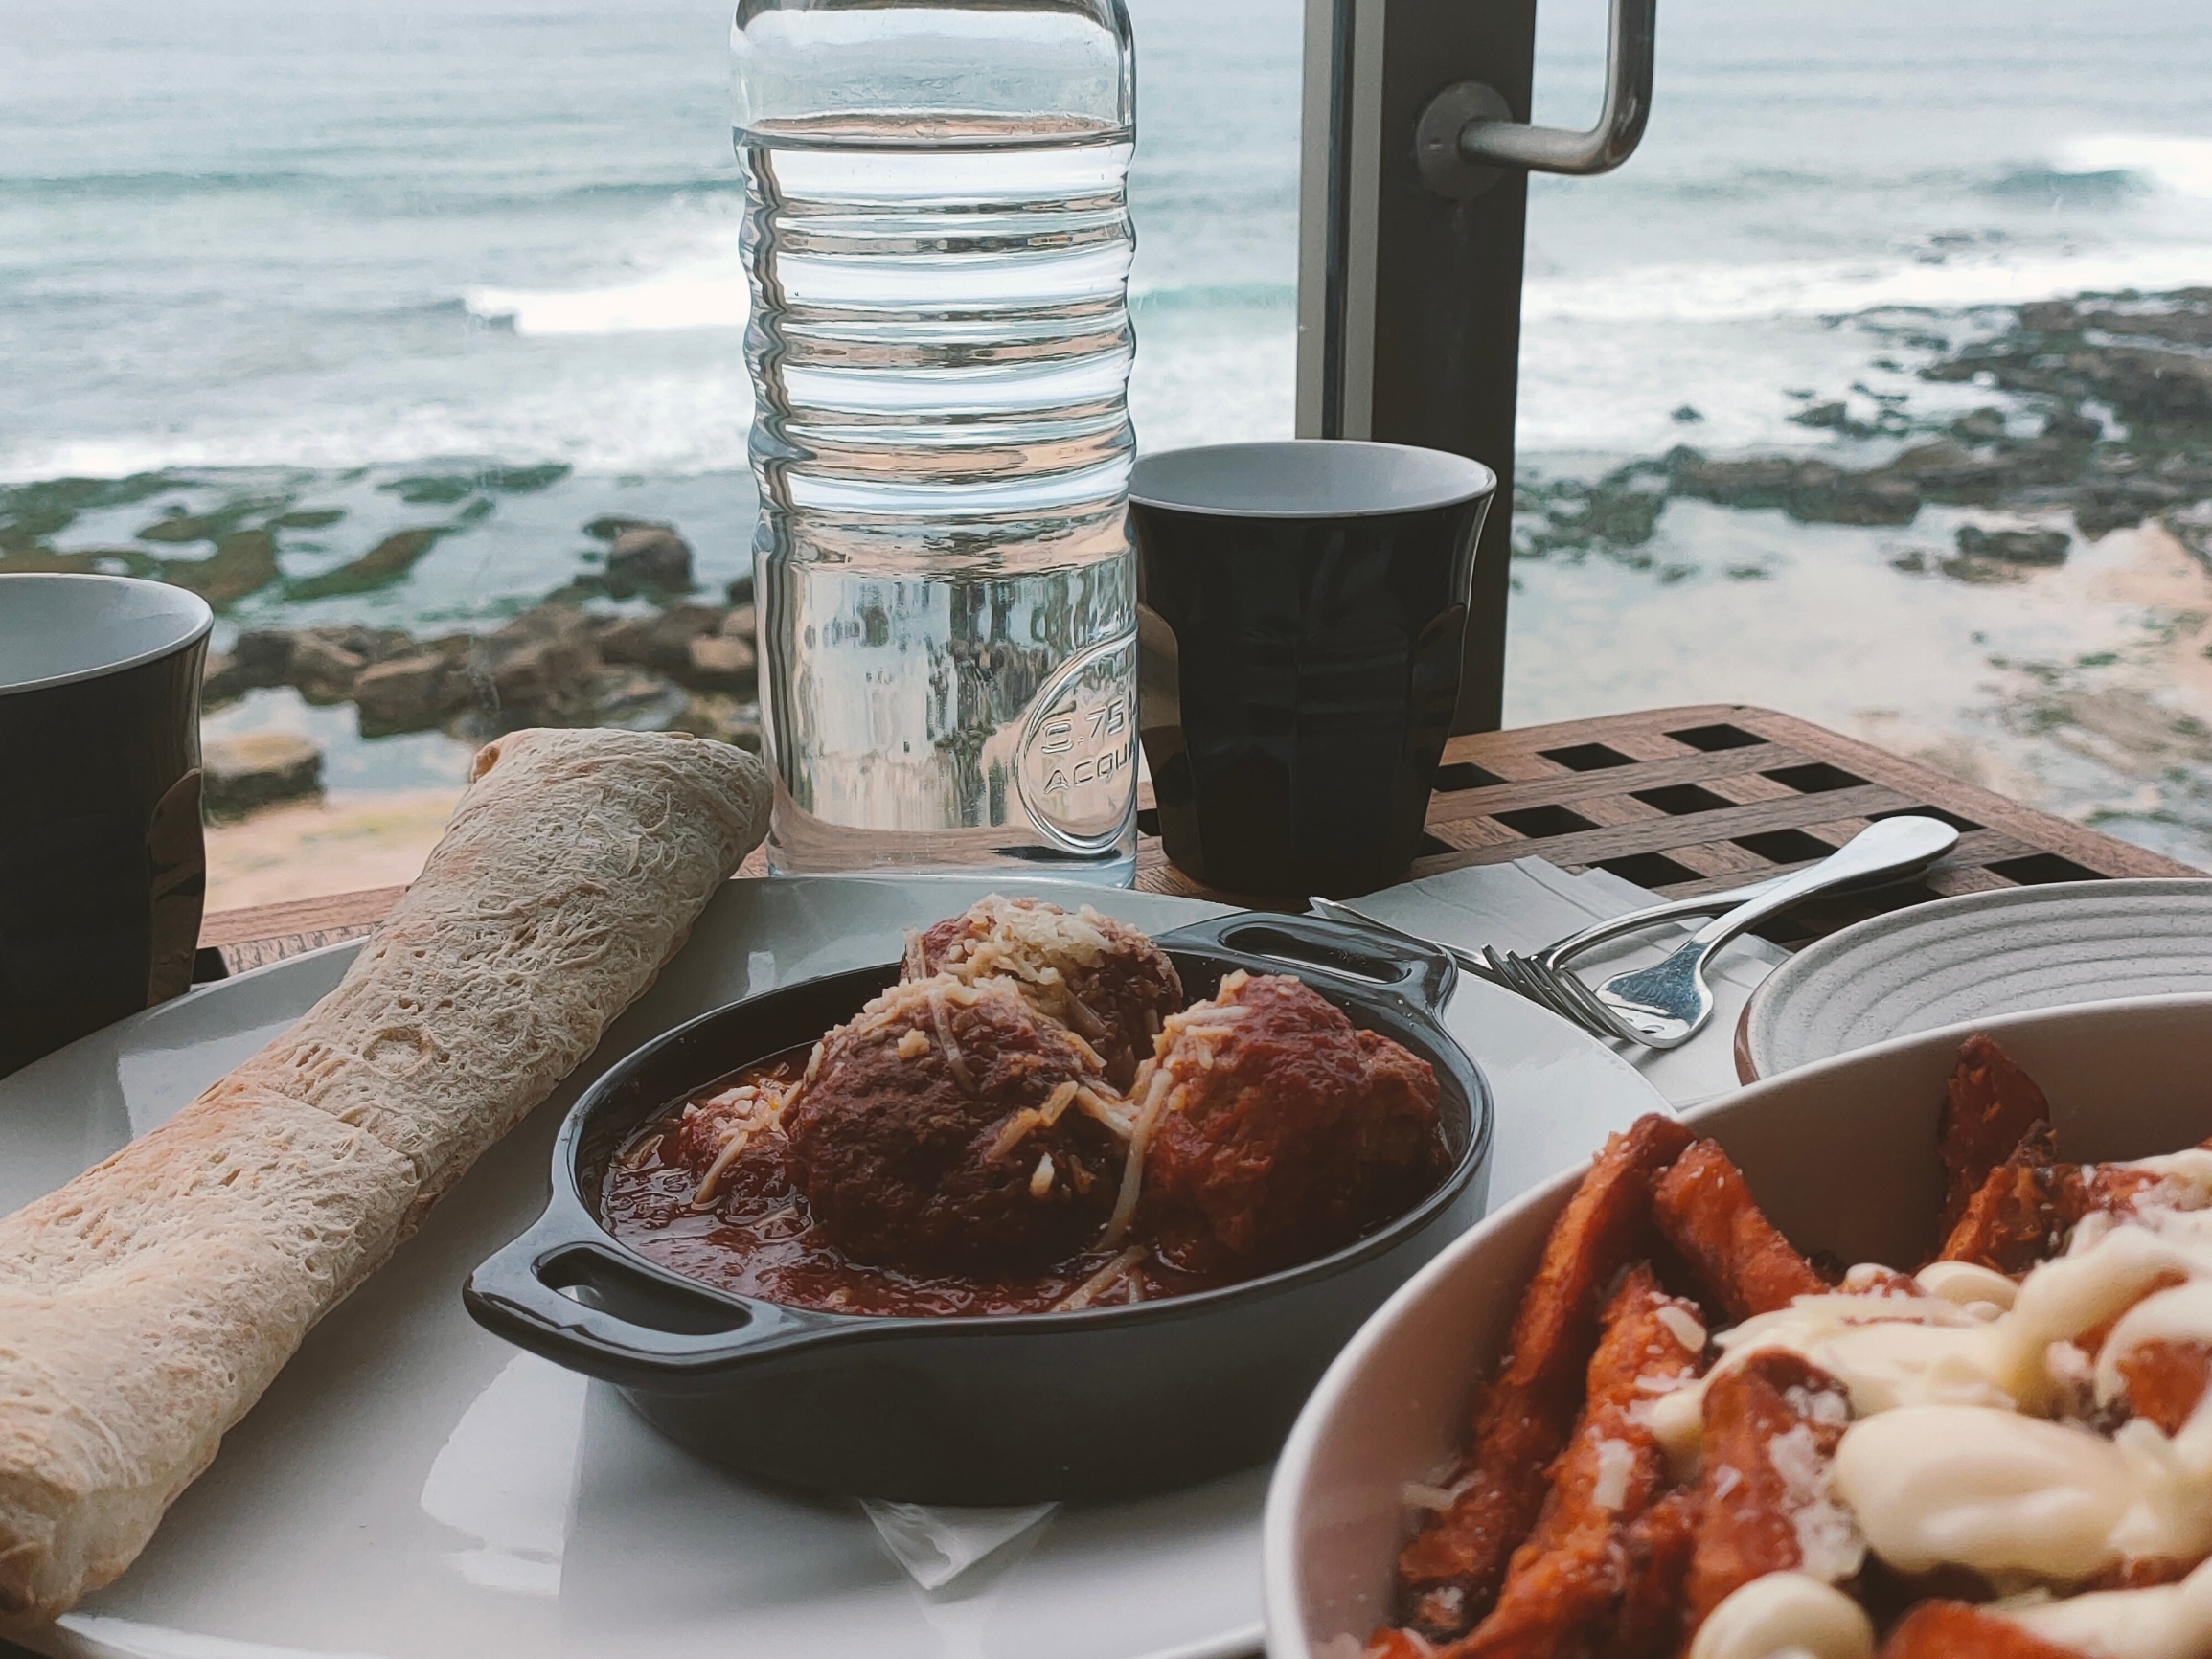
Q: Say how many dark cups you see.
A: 2